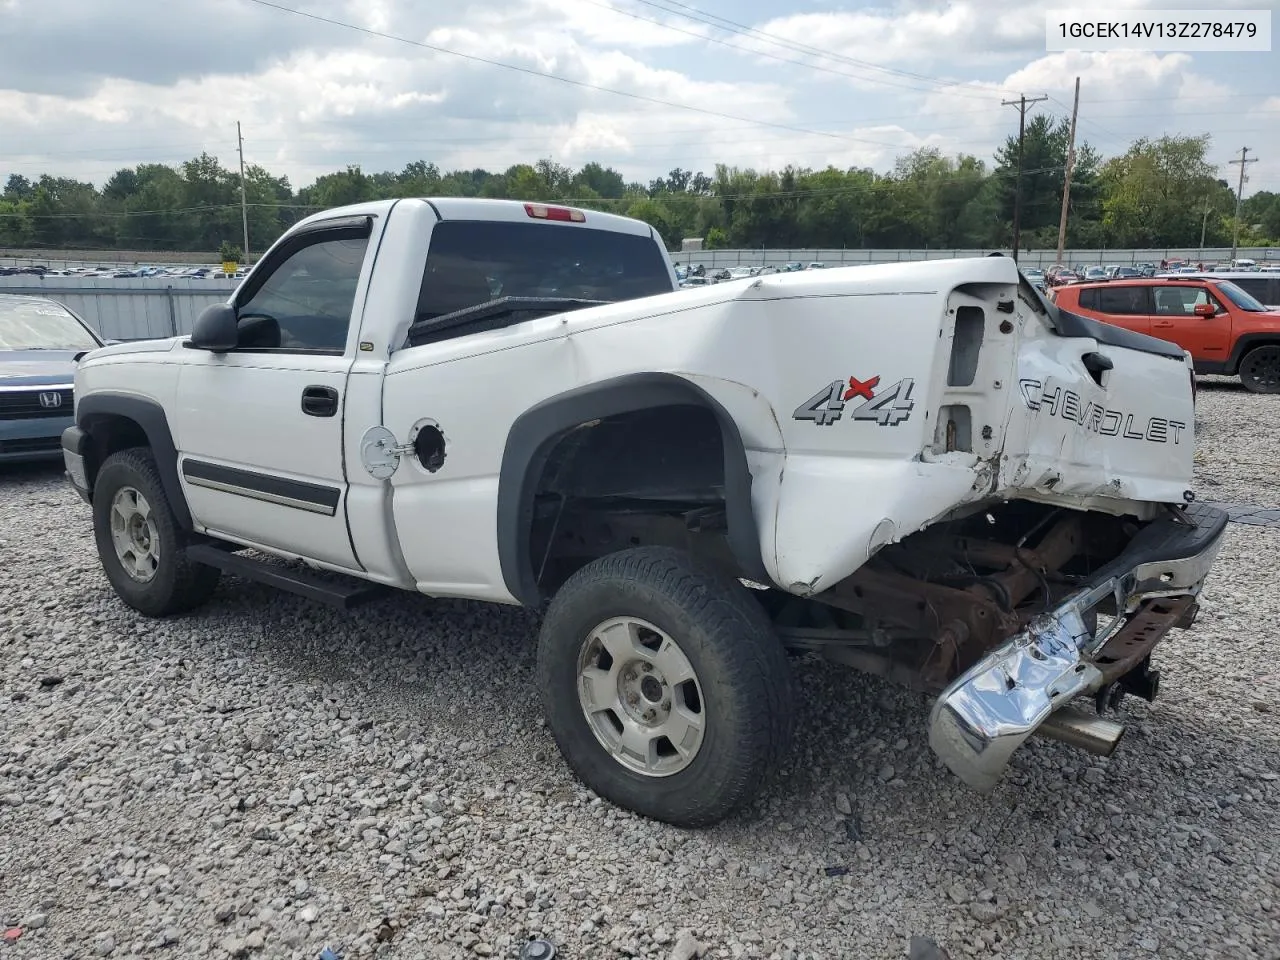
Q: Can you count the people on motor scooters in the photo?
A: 0